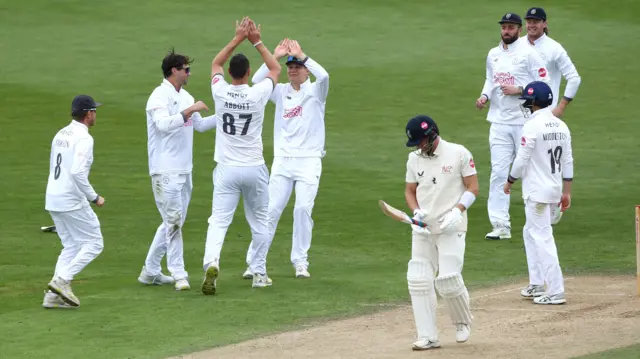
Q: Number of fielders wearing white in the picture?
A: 7